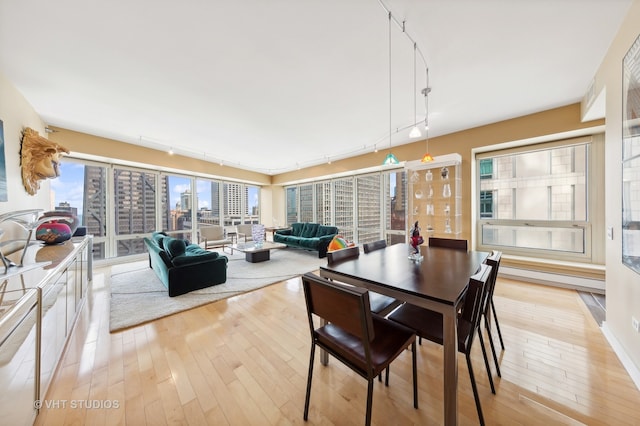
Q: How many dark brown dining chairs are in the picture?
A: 6